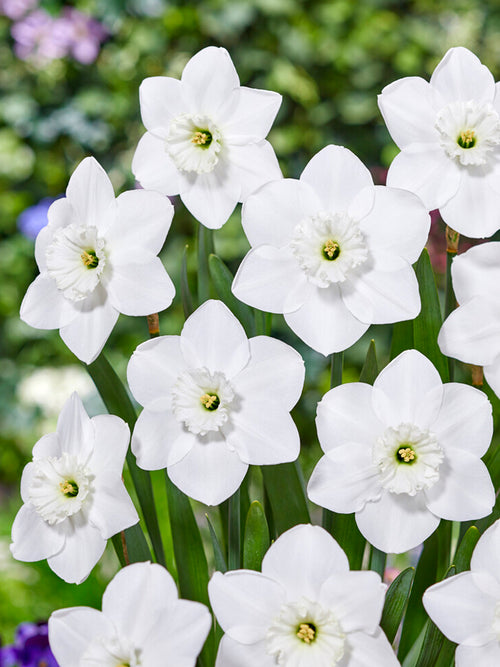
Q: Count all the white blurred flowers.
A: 1